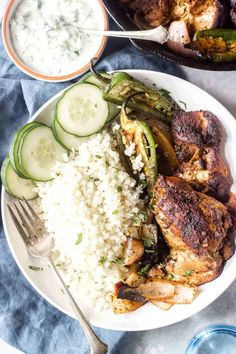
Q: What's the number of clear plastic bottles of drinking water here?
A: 0